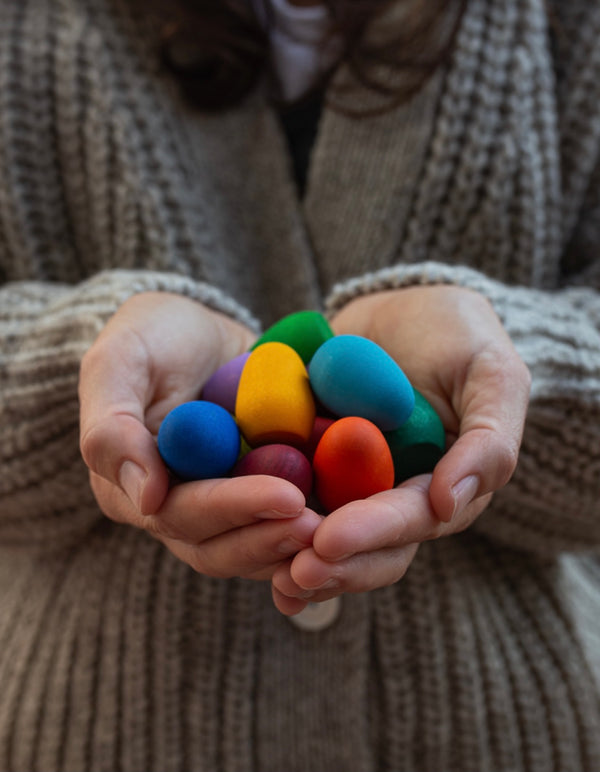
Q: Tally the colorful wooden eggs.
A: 10